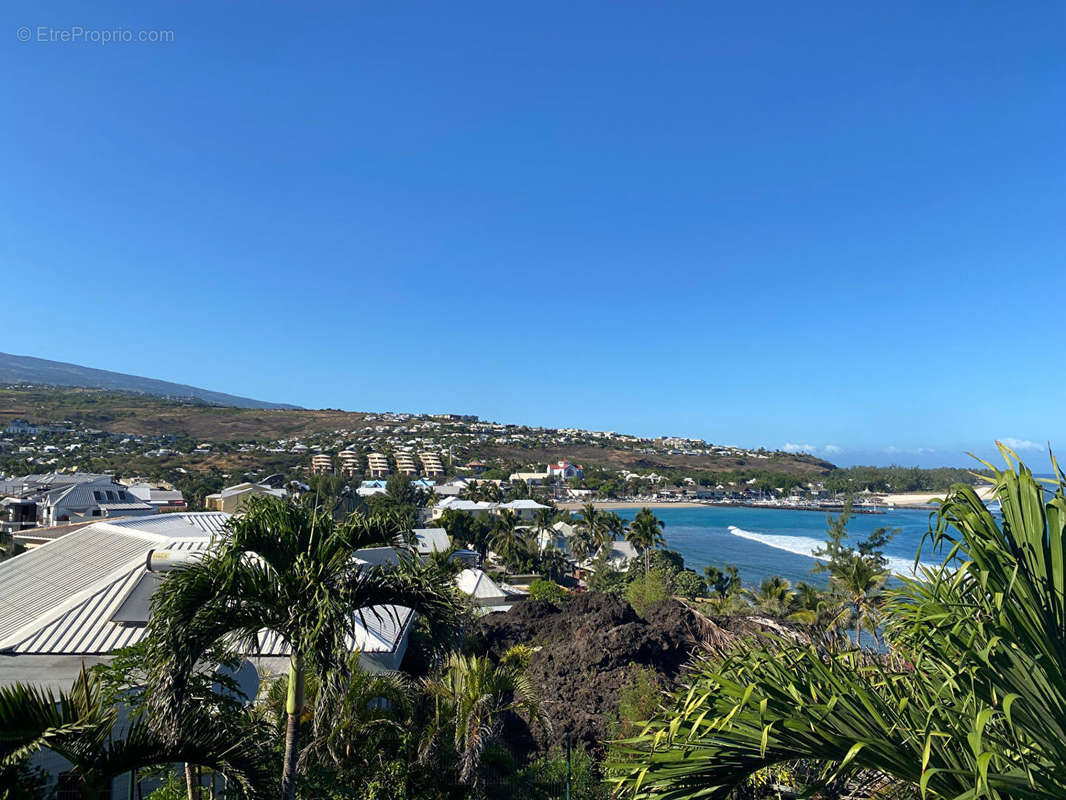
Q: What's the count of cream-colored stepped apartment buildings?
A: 5